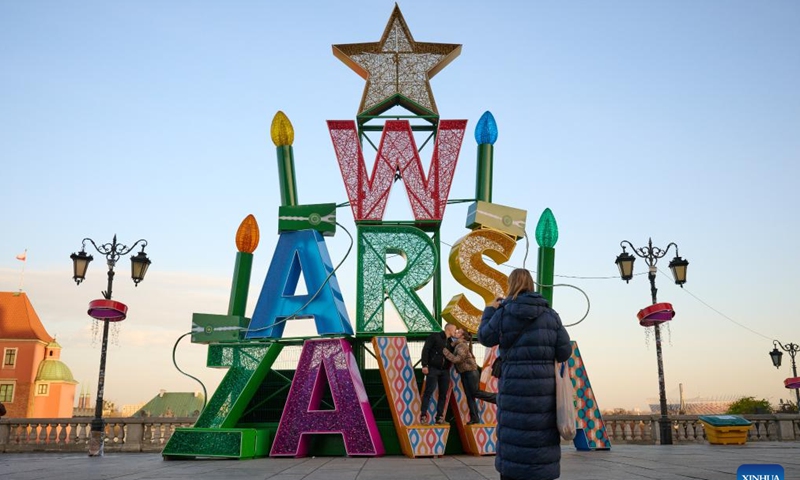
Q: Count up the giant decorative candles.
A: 4